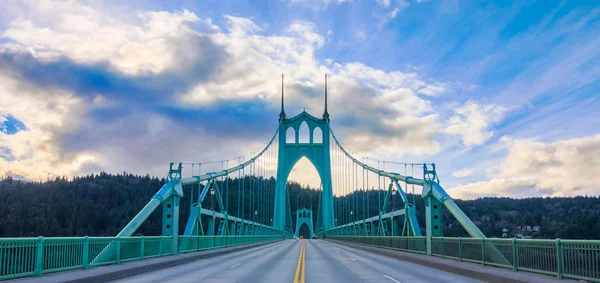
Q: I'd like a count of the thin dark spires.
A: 2